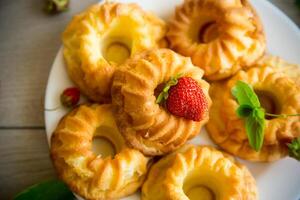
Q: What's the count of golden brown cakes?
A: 6